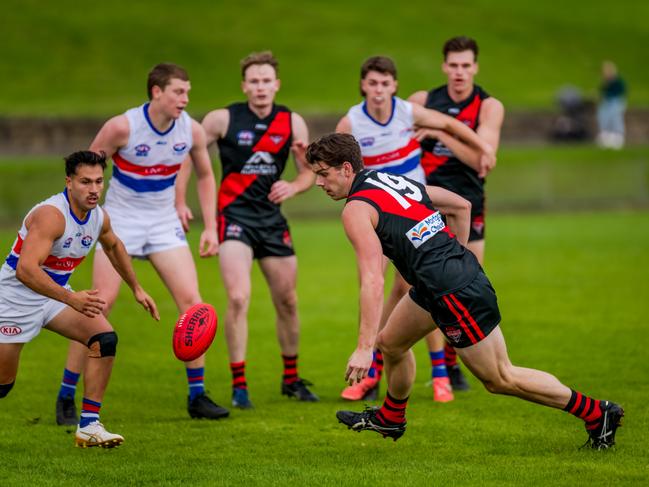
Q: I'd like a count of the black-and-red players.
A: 3